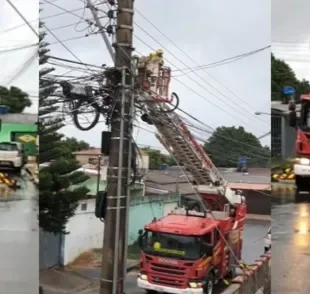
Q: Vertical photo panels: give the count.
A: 3